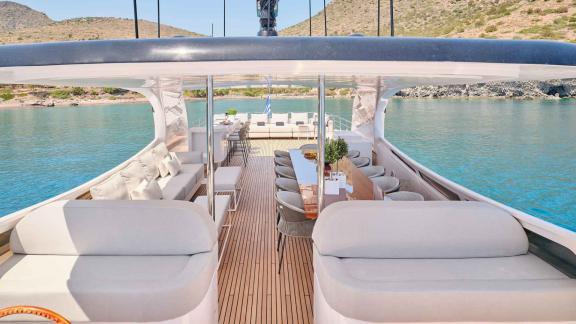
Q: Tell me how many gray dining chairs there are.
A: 11